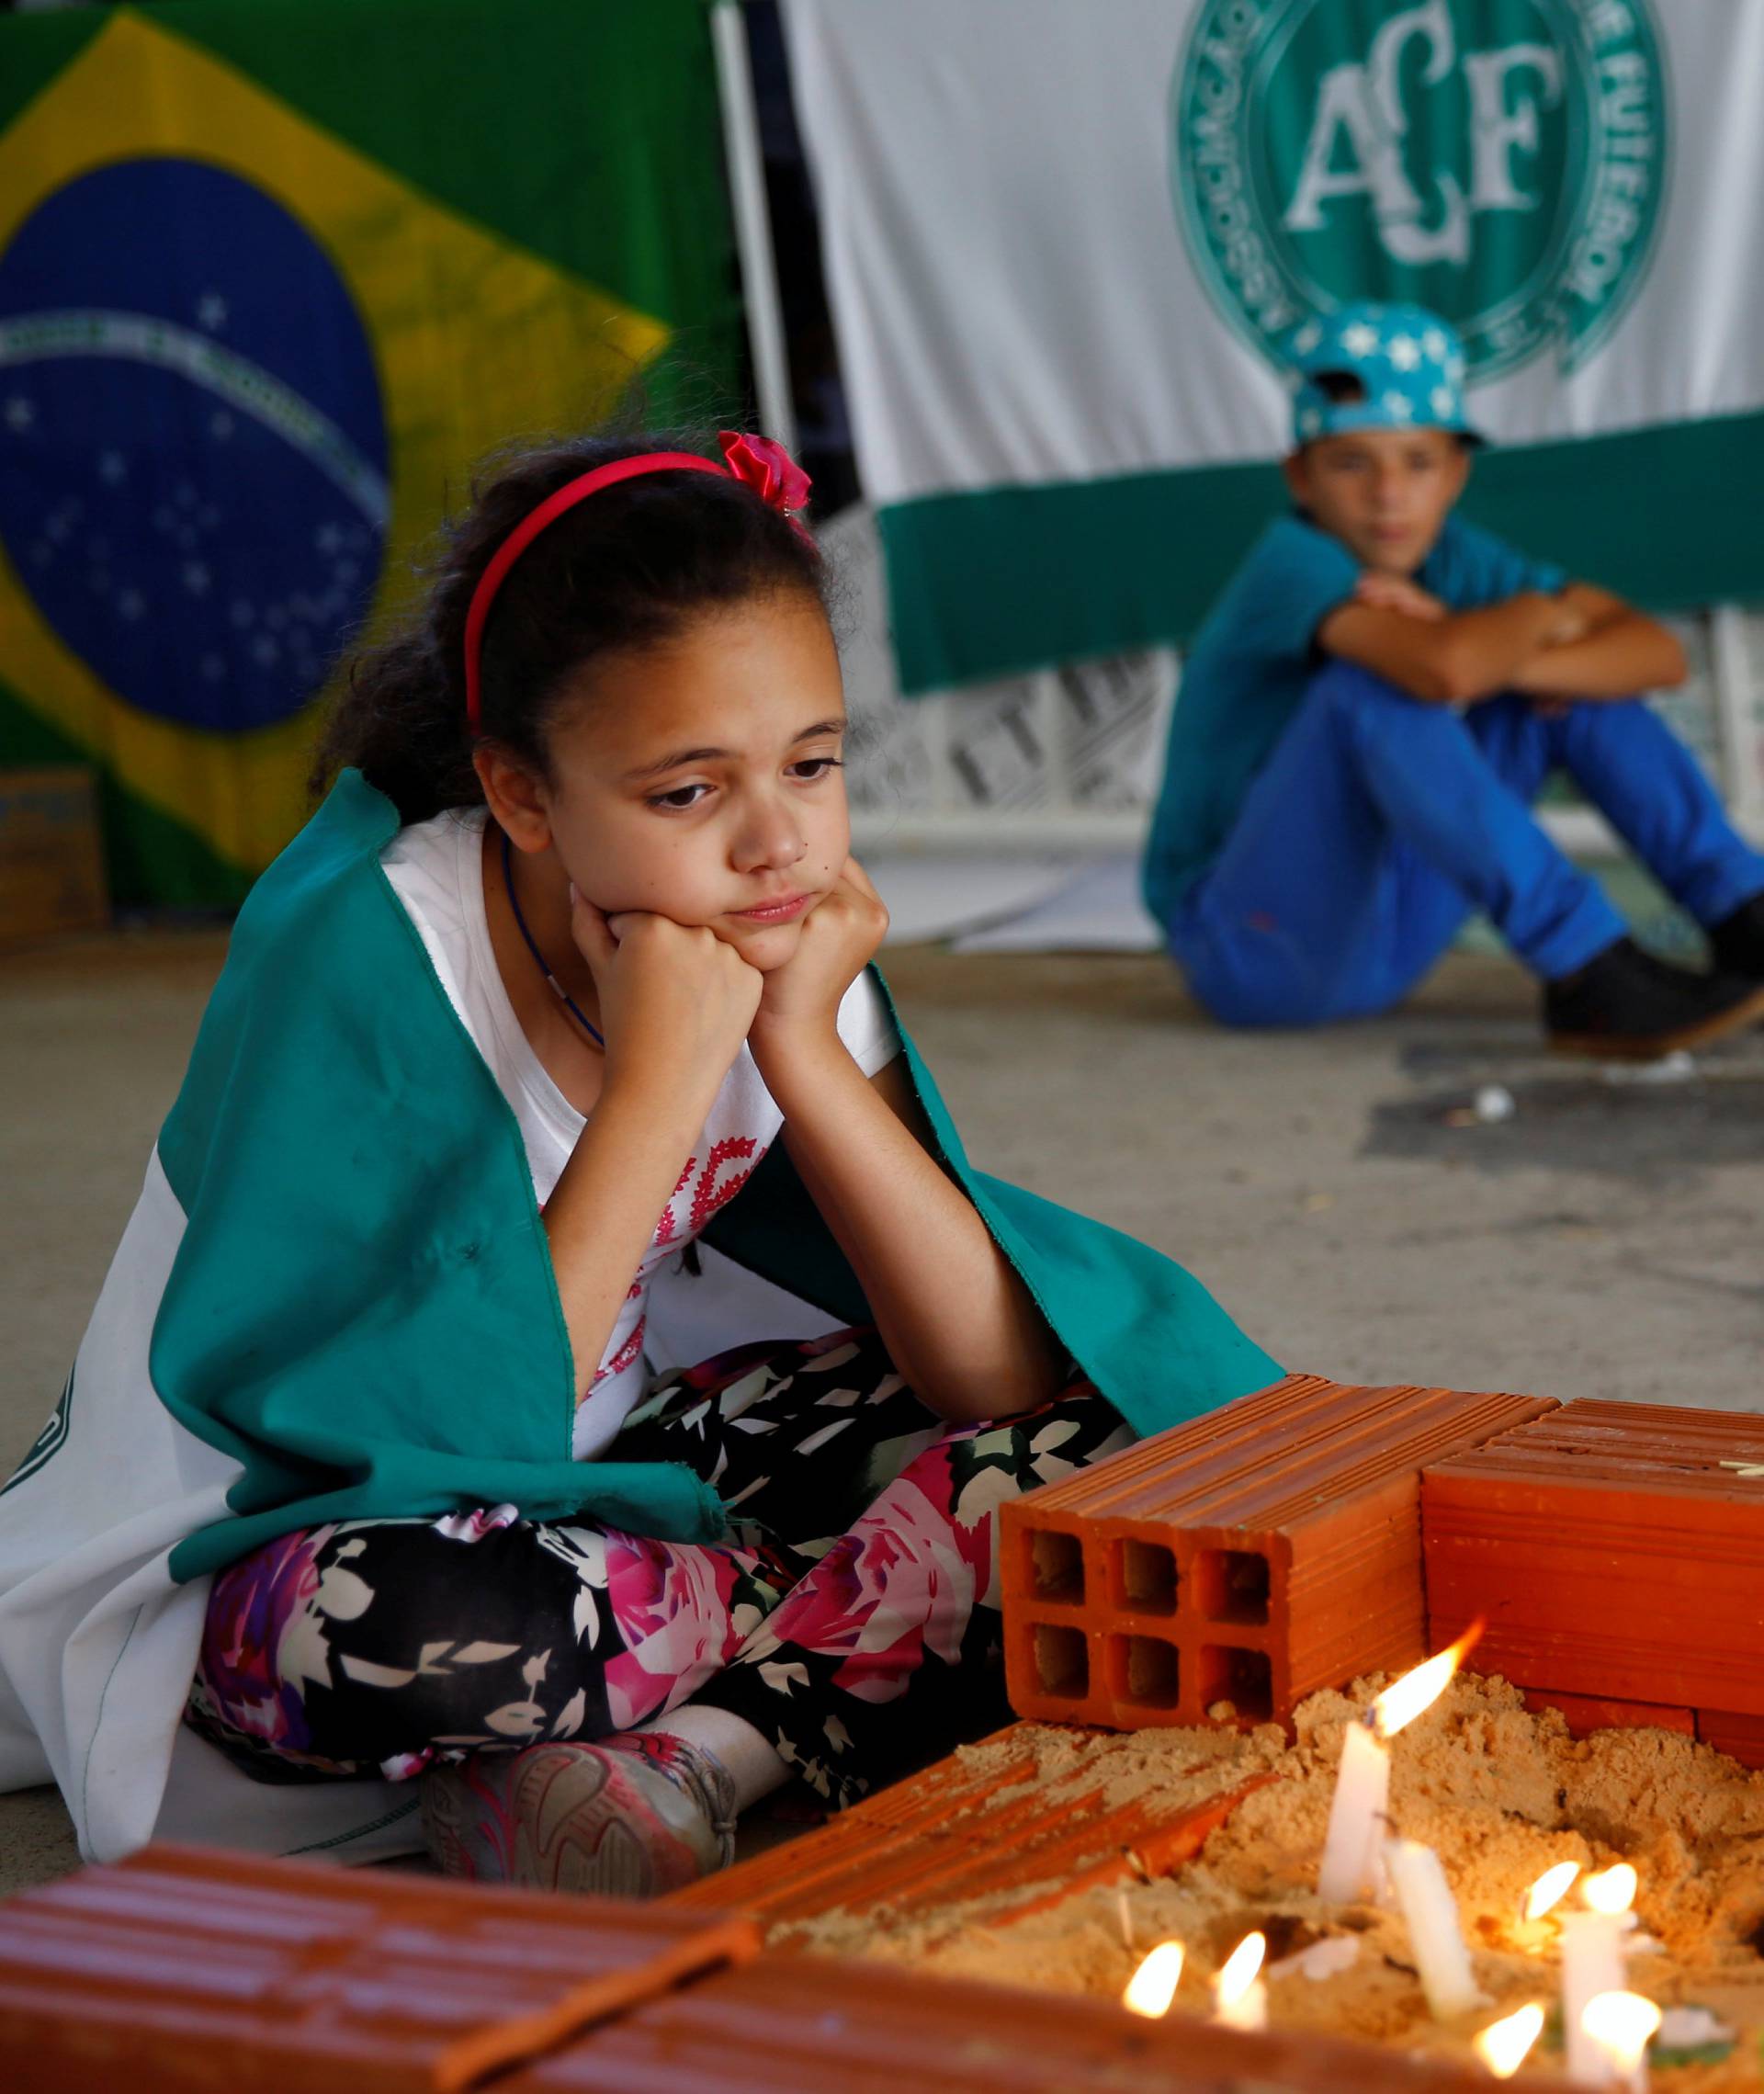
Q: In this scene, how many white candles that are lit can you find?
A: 7